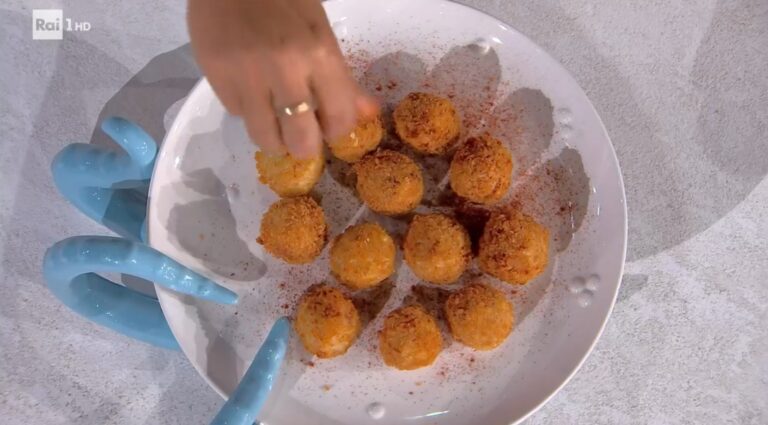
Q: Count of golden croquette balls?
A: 12